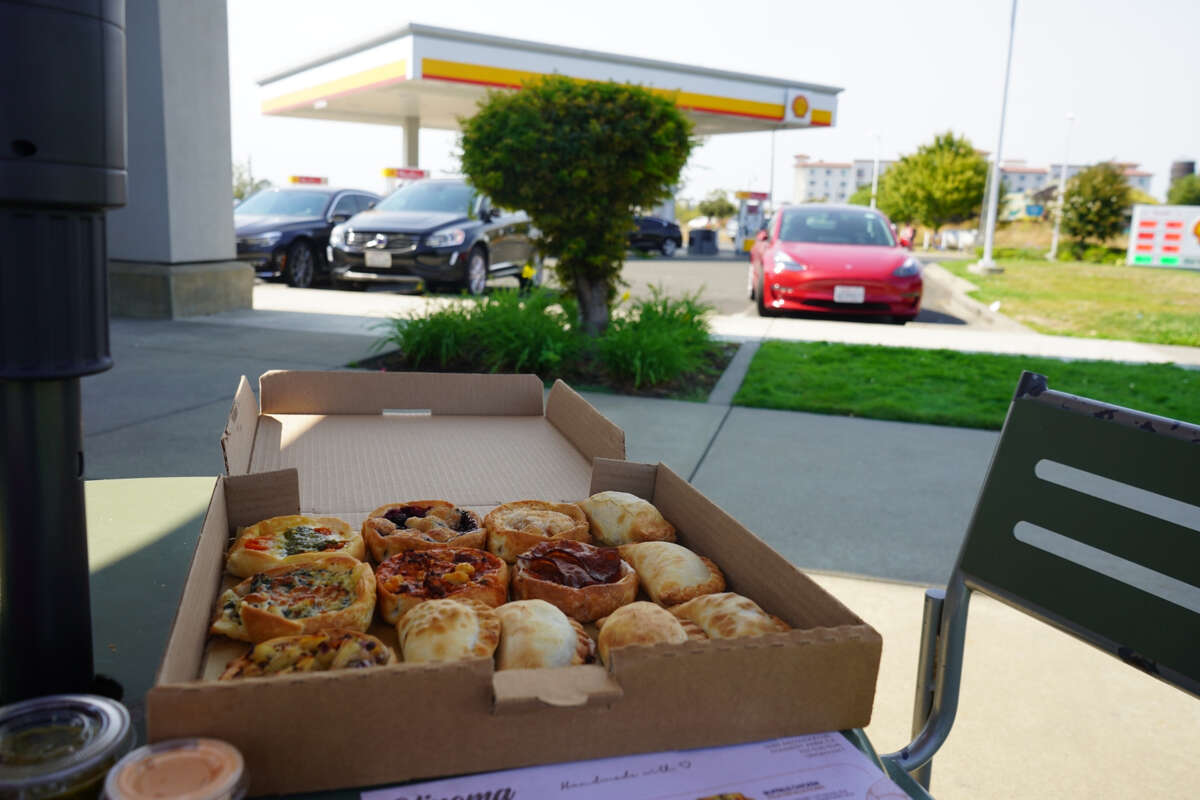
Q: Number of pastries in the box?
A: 13